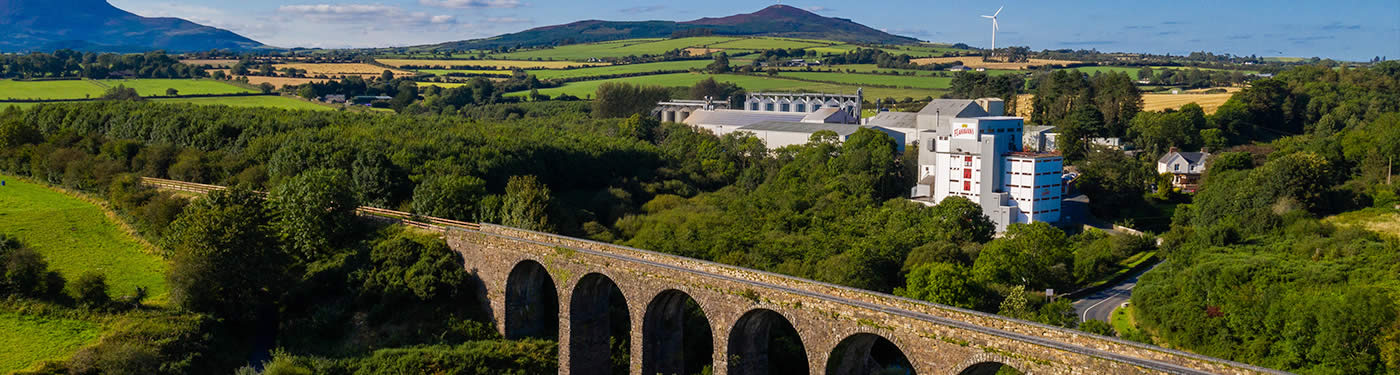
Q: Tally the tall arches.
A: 6